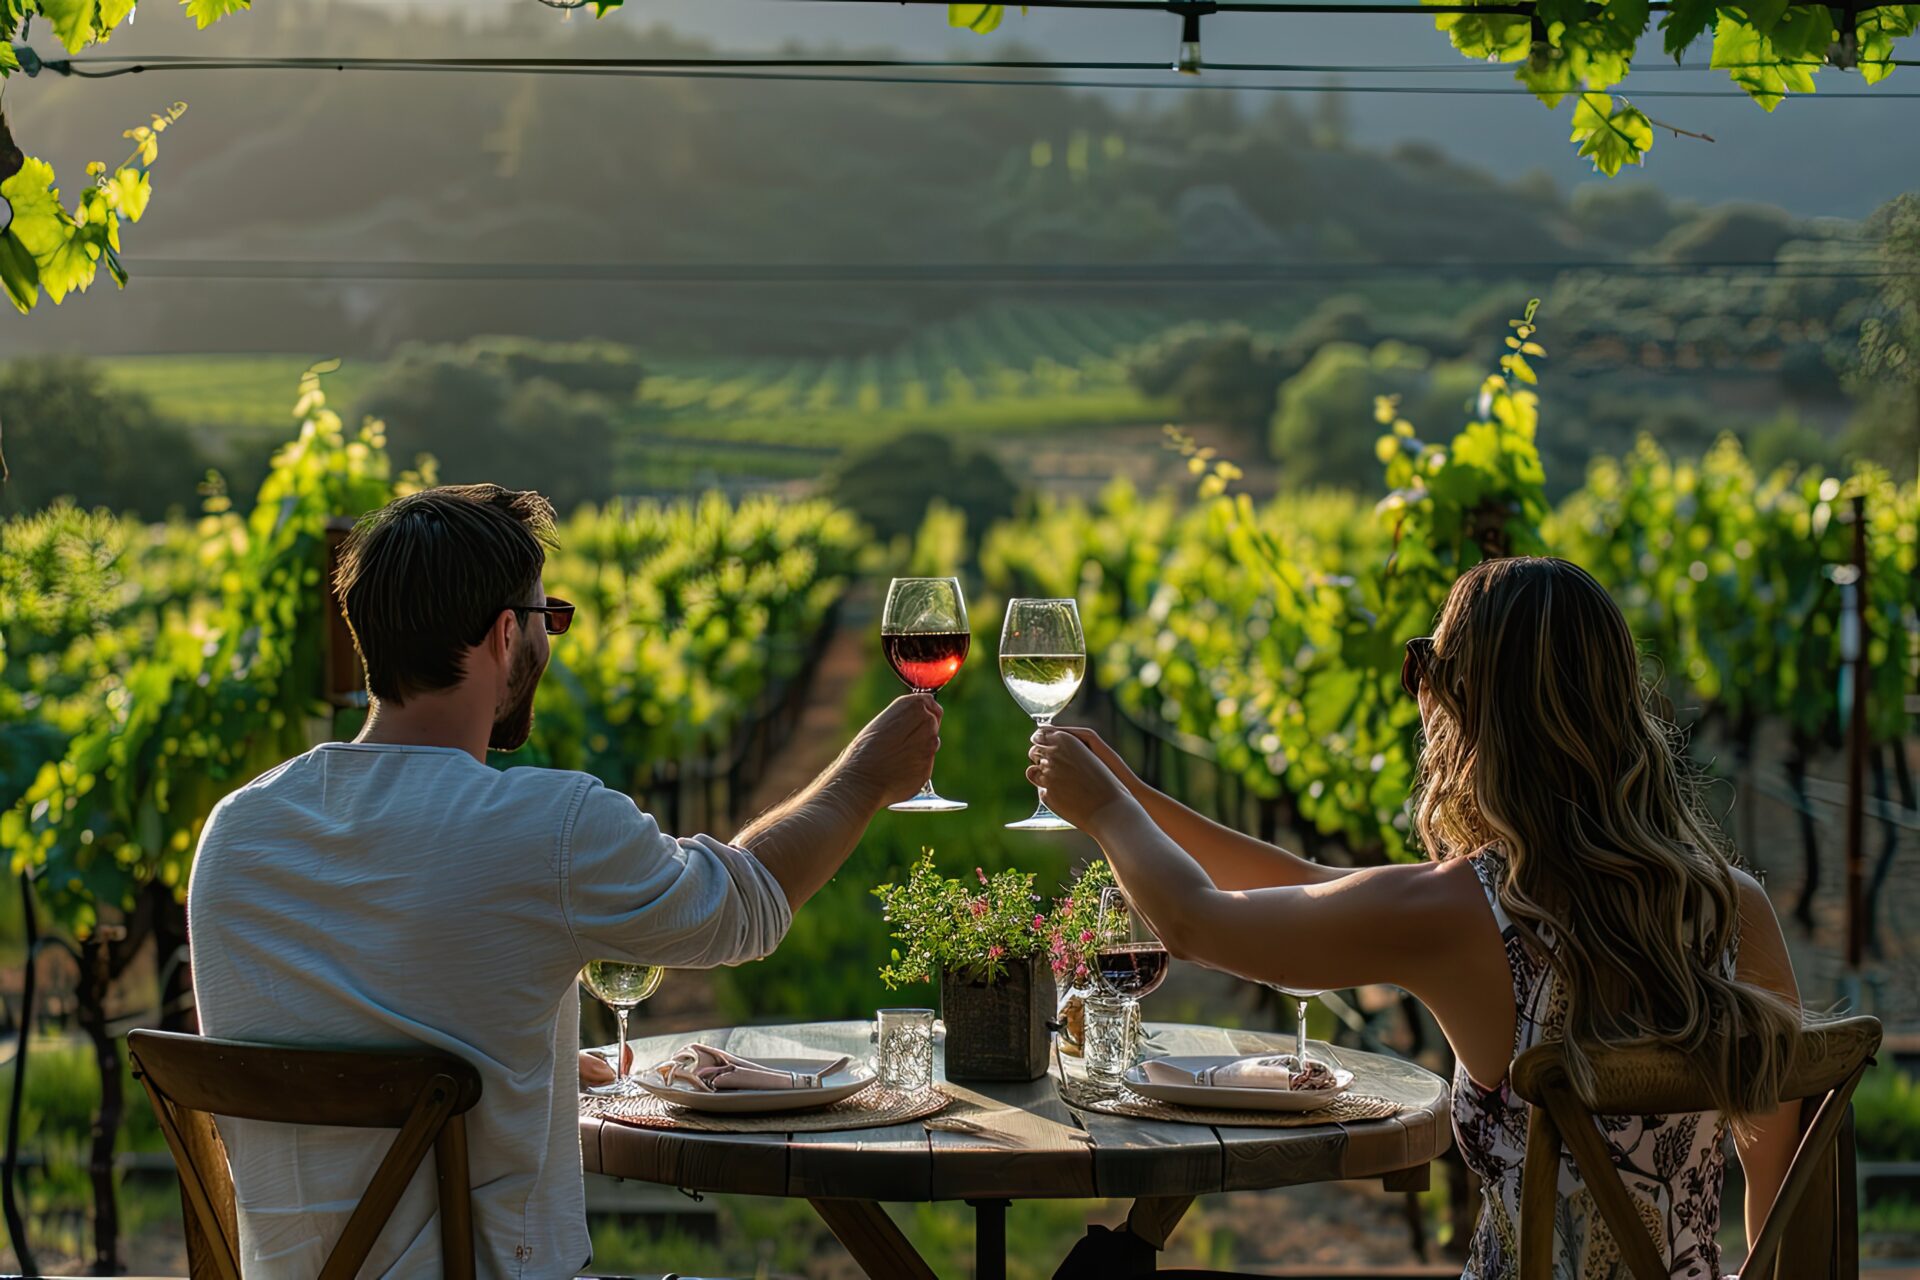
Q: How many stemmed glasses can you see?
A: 5